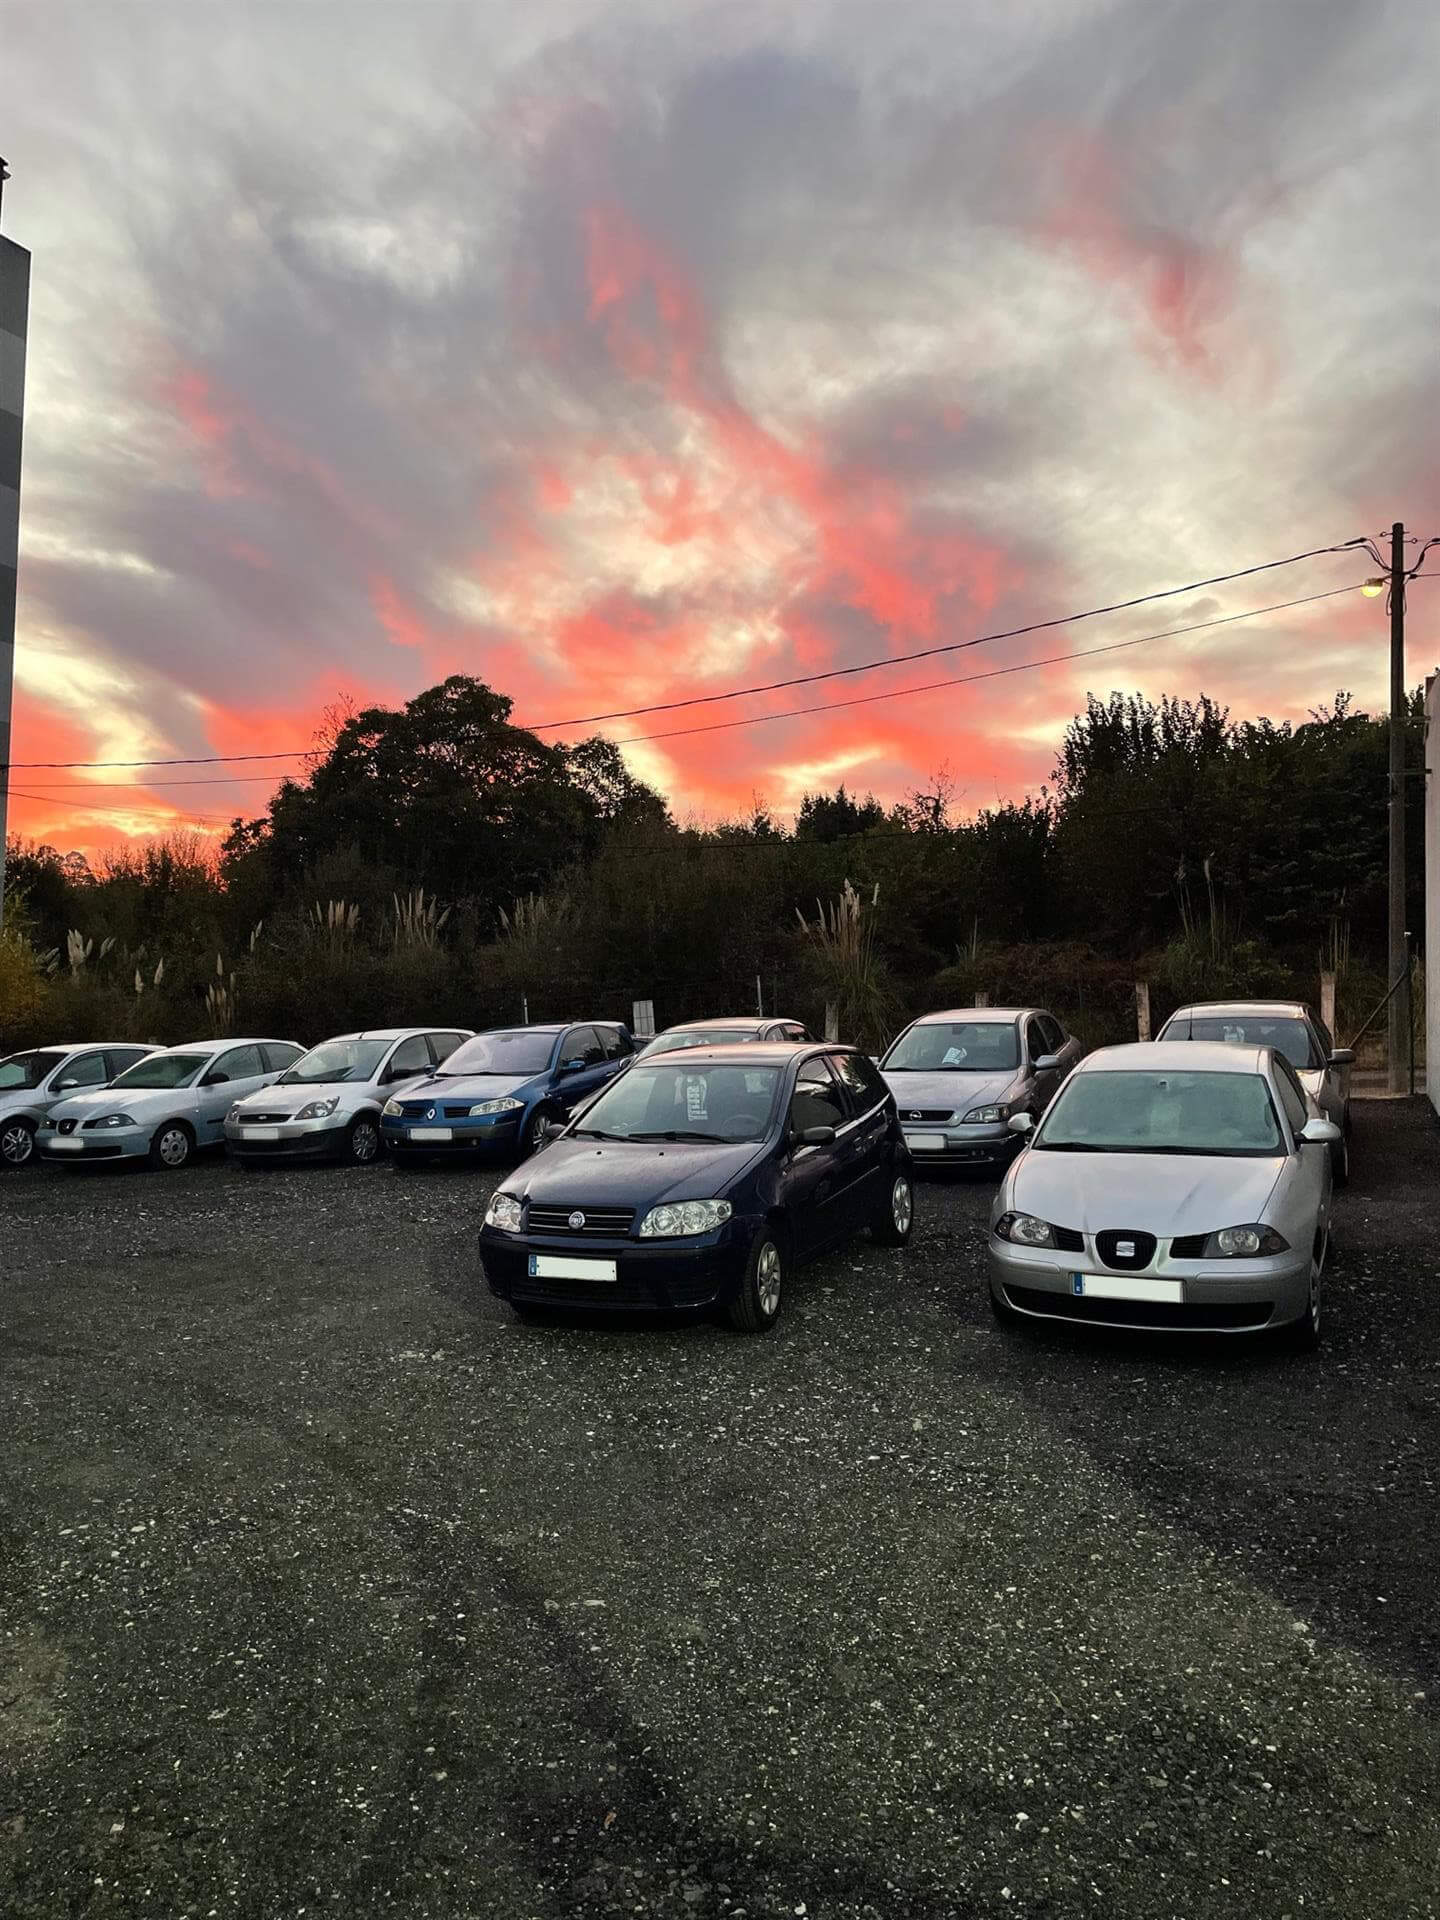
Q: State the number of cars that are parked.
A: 9